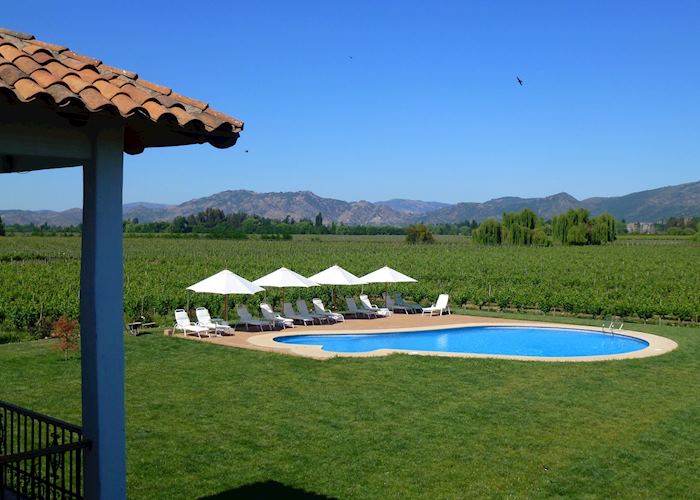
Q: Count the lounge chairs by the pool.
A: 12